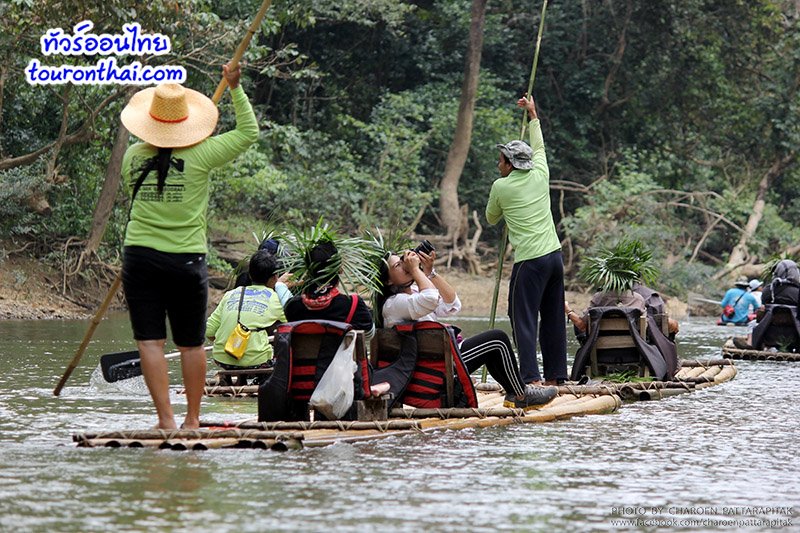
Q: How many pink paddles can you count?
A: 0